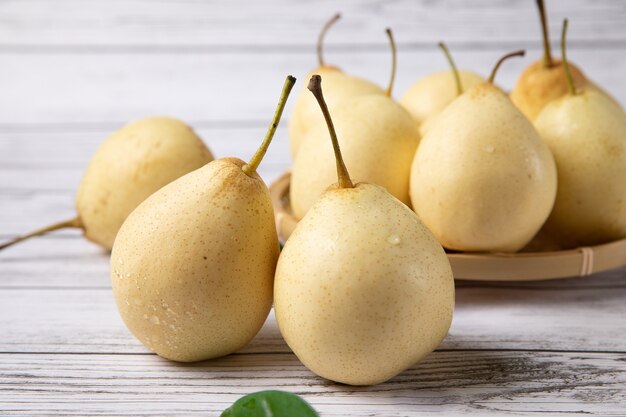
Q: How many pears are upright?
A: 8